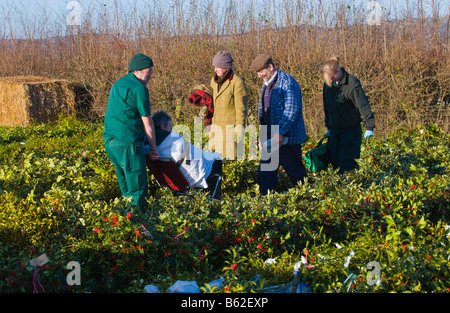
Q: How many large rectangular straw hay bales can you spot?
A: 1